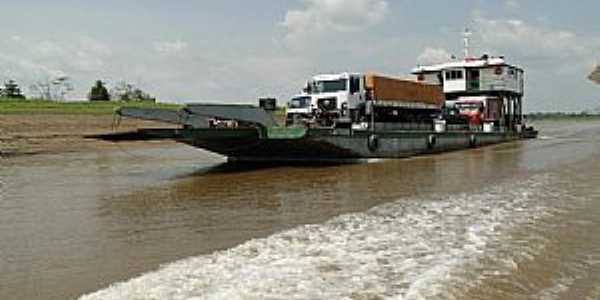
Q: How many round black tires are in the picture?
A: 3